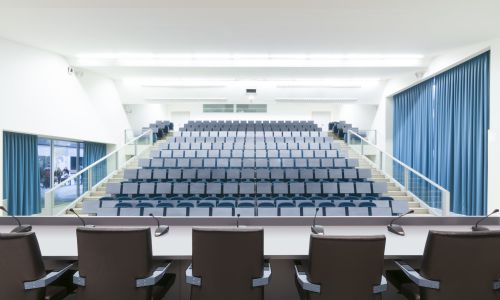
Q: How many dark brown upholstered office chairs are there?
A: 5